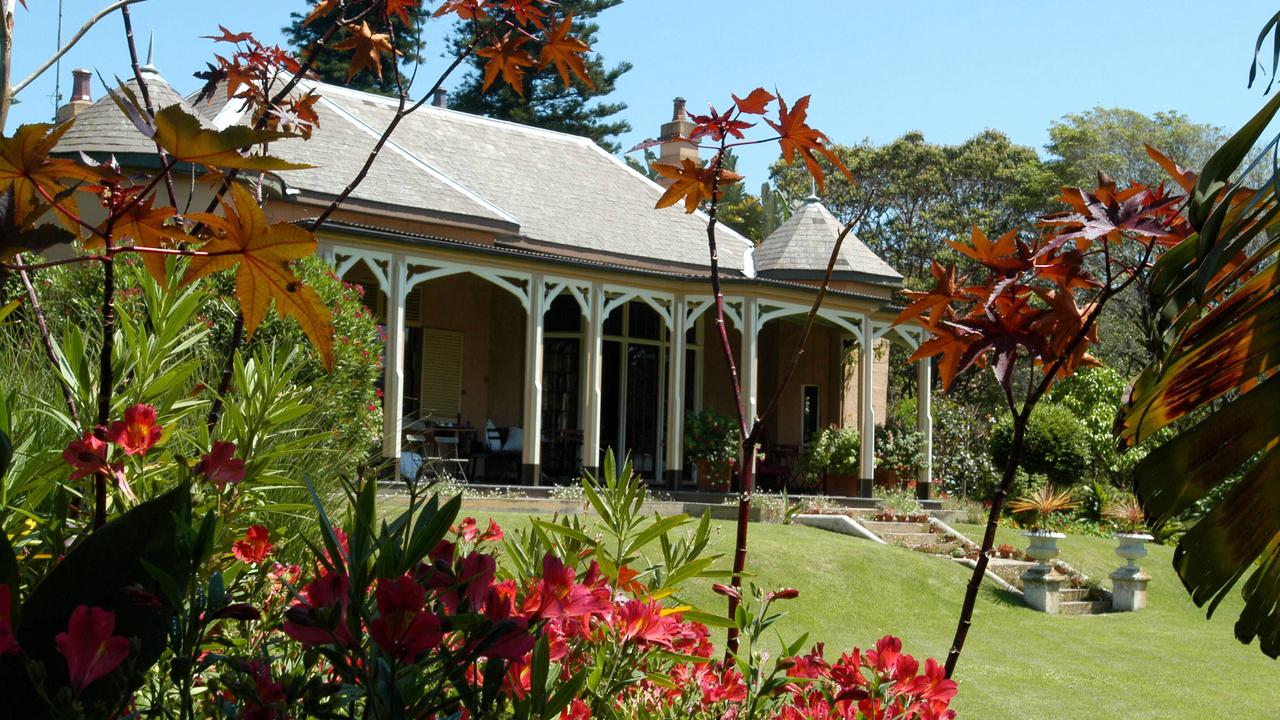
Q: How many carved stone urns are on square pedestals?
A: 2